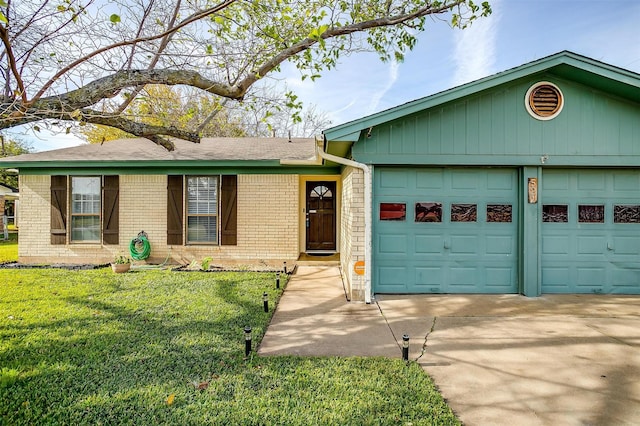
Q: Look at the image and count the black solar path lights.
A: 5